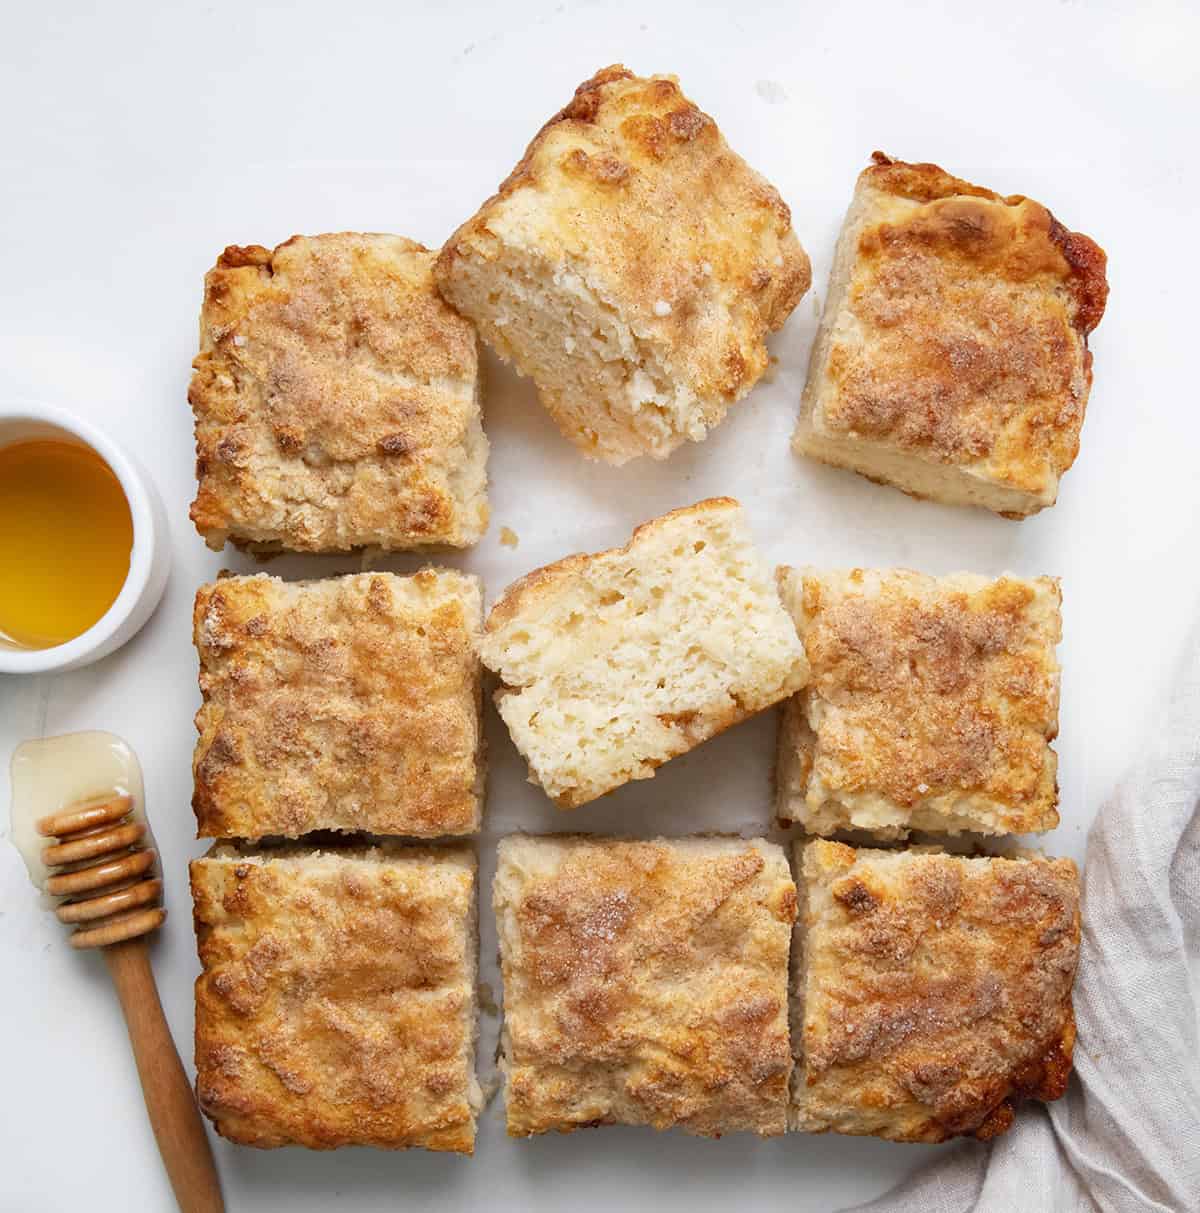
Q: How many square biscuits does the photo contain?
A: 9